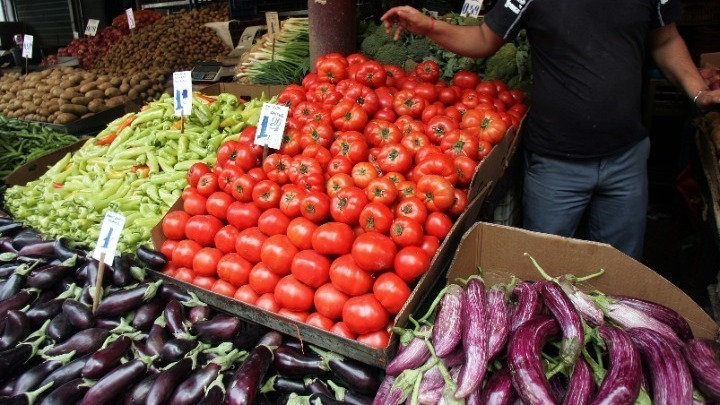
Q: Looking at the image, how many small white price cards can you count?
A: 8